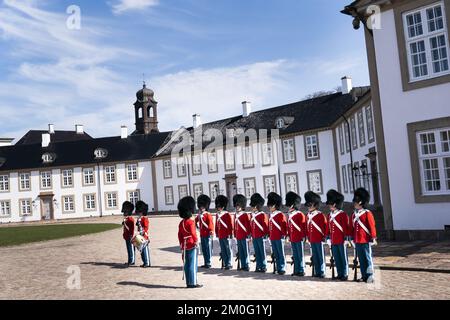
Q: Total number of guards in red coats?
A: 12